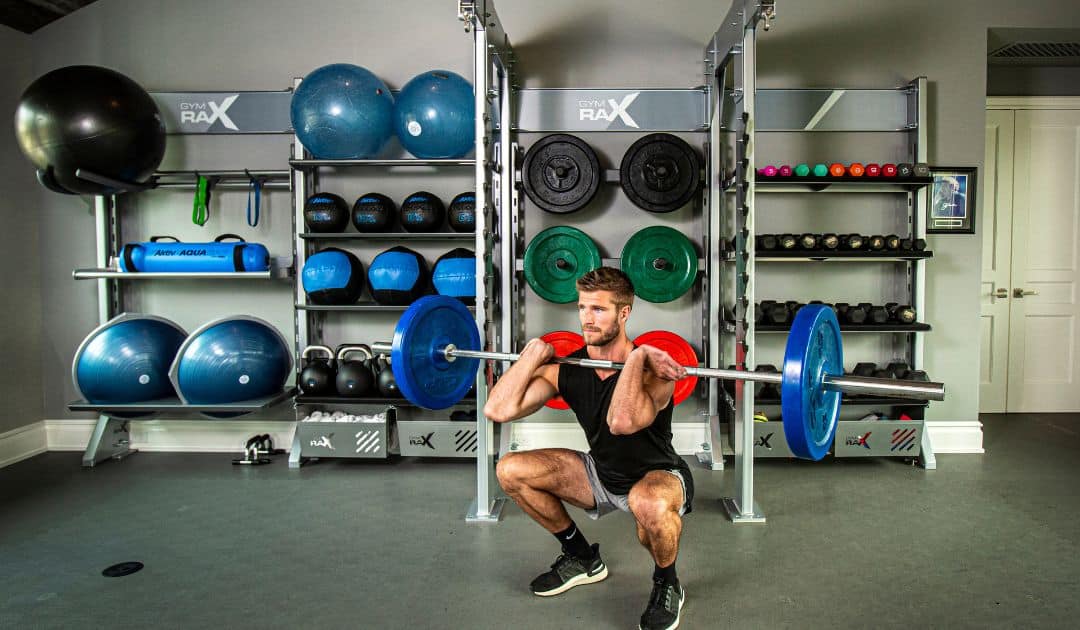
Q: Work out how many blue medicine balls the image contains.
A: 3